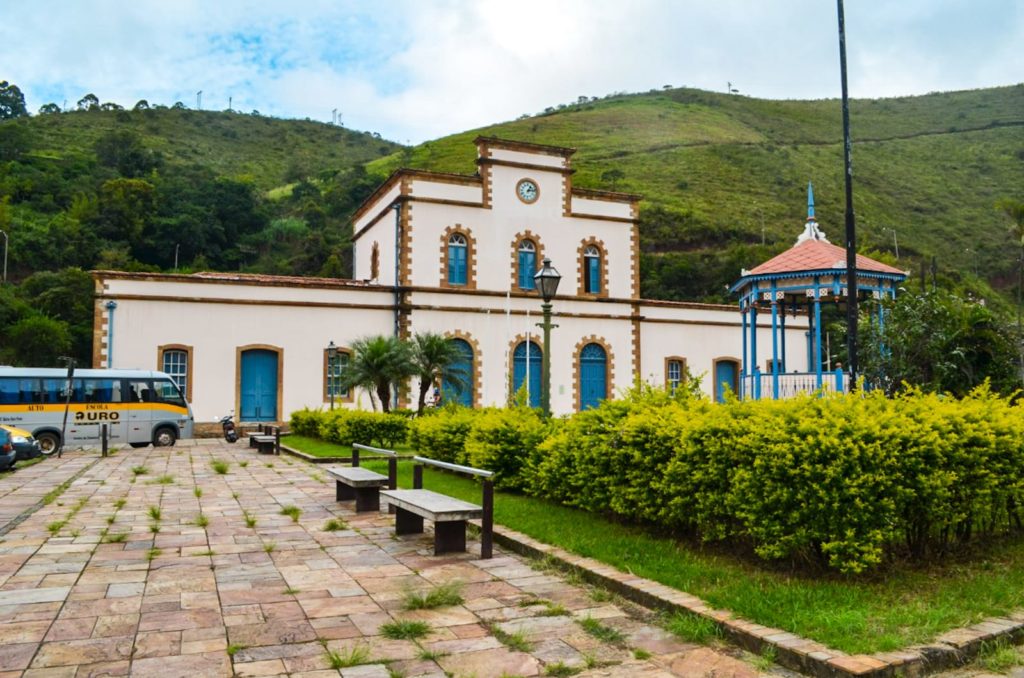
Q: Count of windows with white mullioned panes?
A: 3